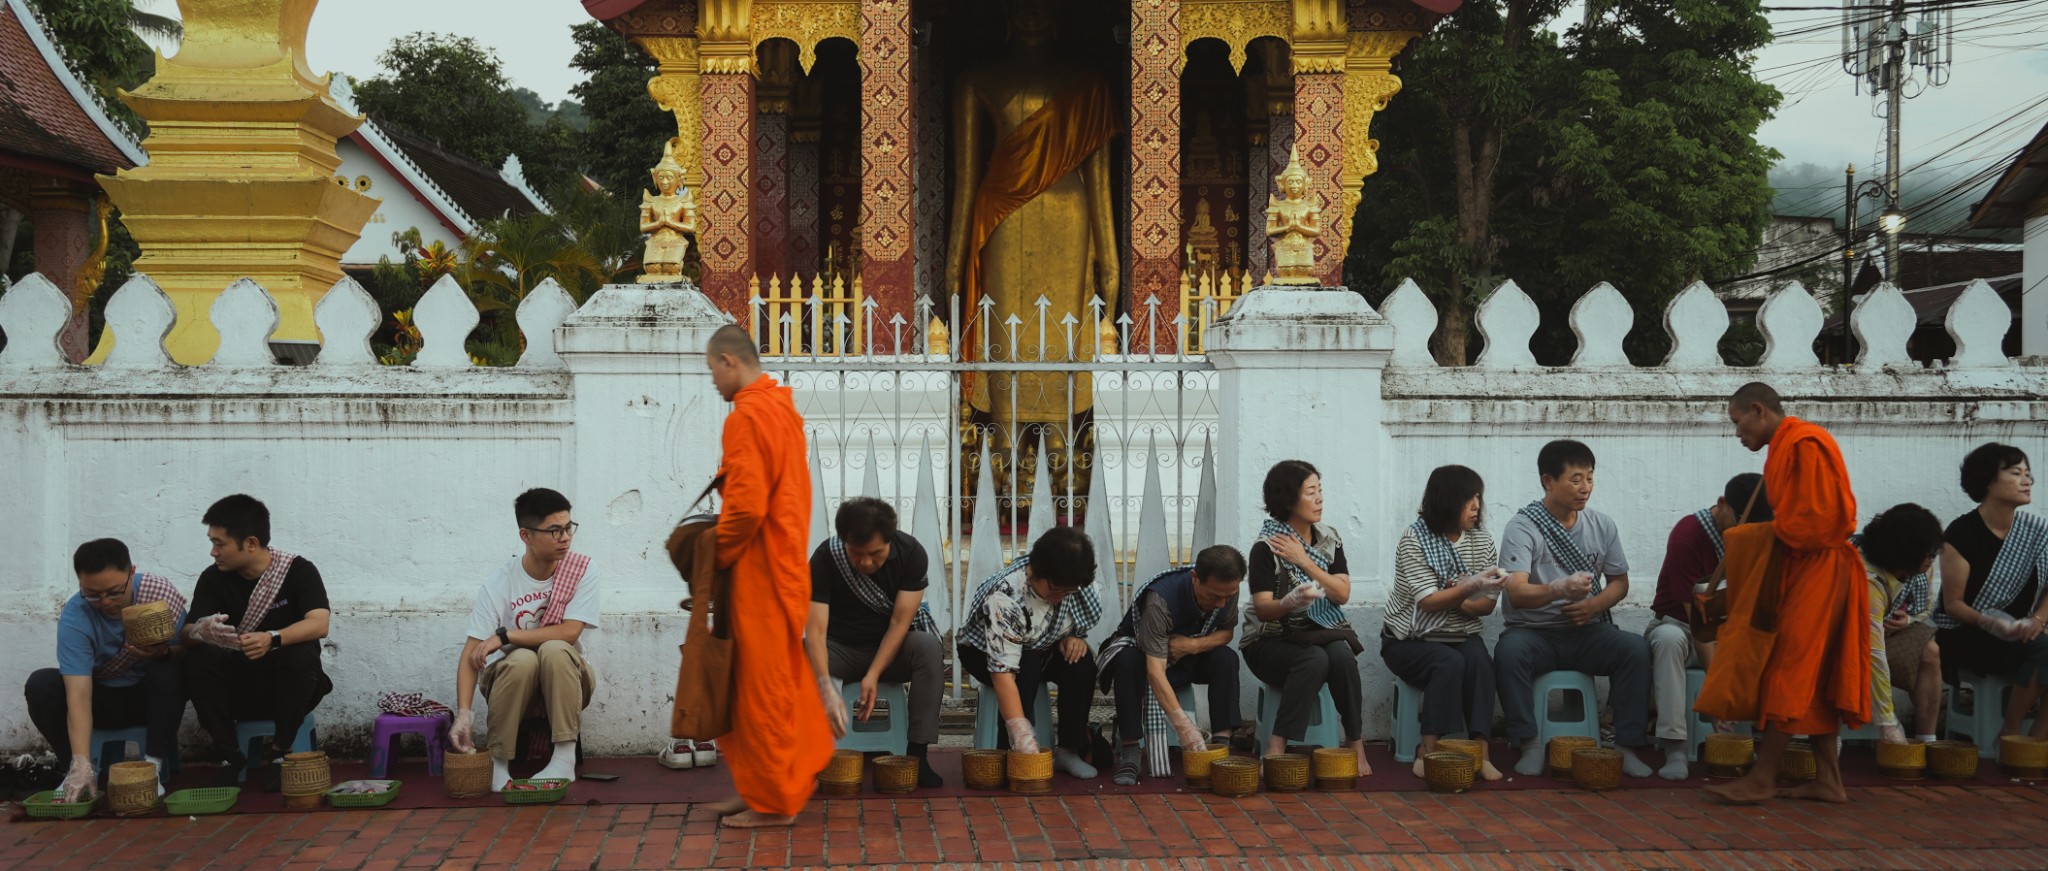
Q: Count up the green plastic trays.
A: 4